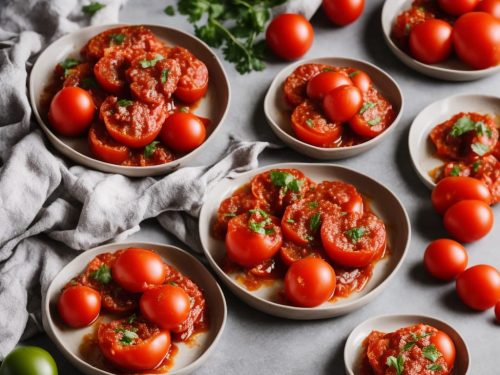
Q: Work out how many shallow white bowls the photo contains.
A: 7